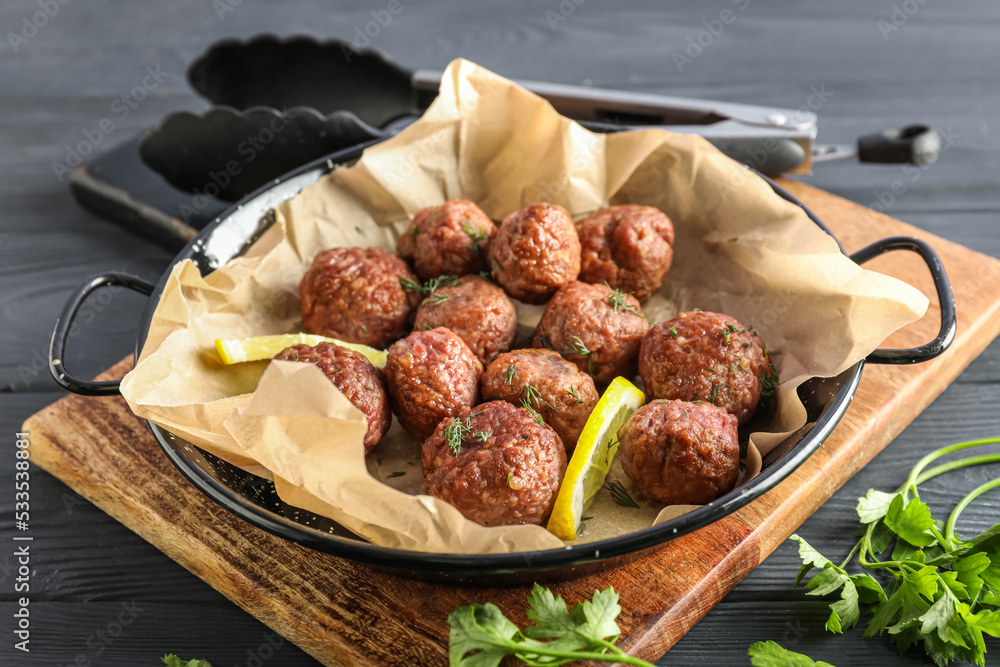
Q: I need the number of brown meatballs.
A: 12